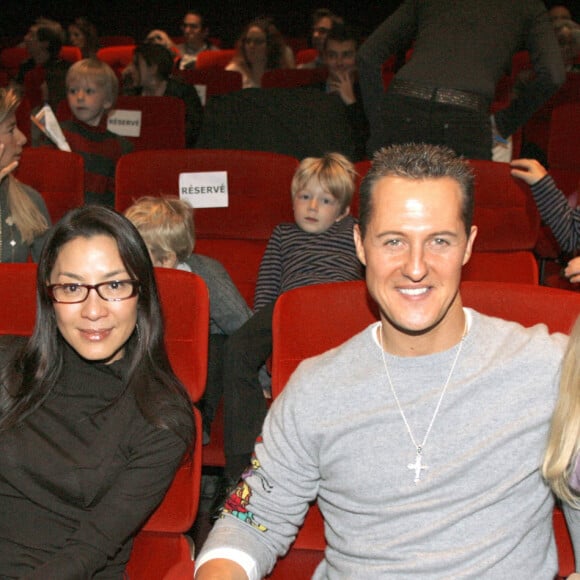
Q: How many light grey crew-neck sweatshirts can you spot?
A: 1